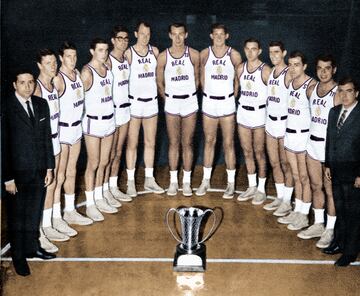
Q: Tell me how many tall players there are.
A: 11